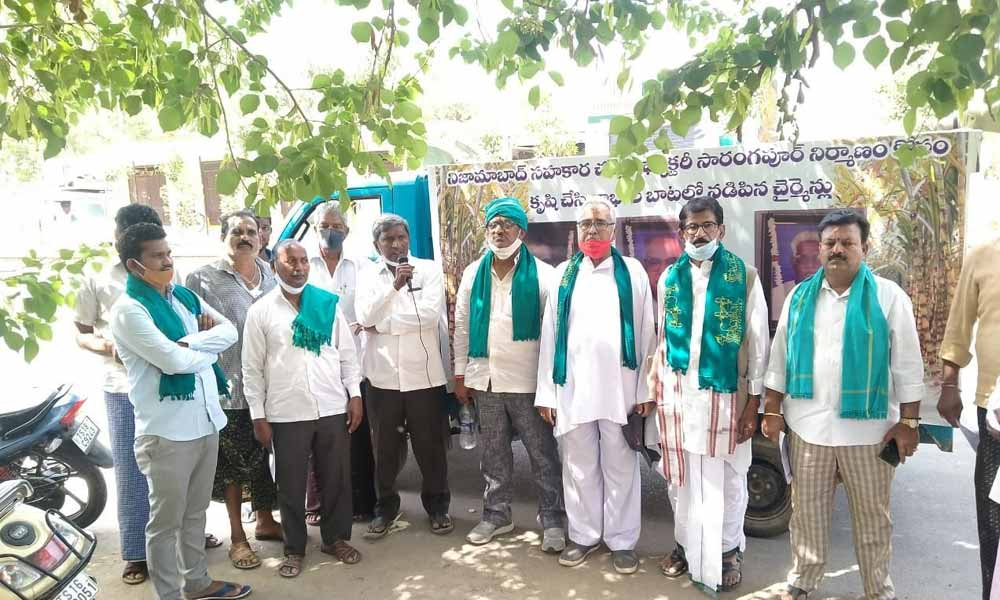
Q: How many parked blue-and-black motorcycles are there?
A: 1